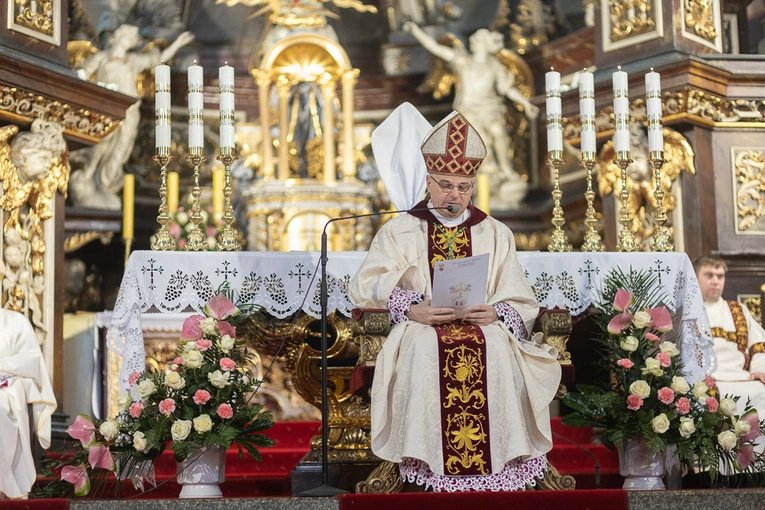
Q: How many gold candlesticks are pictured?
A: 7